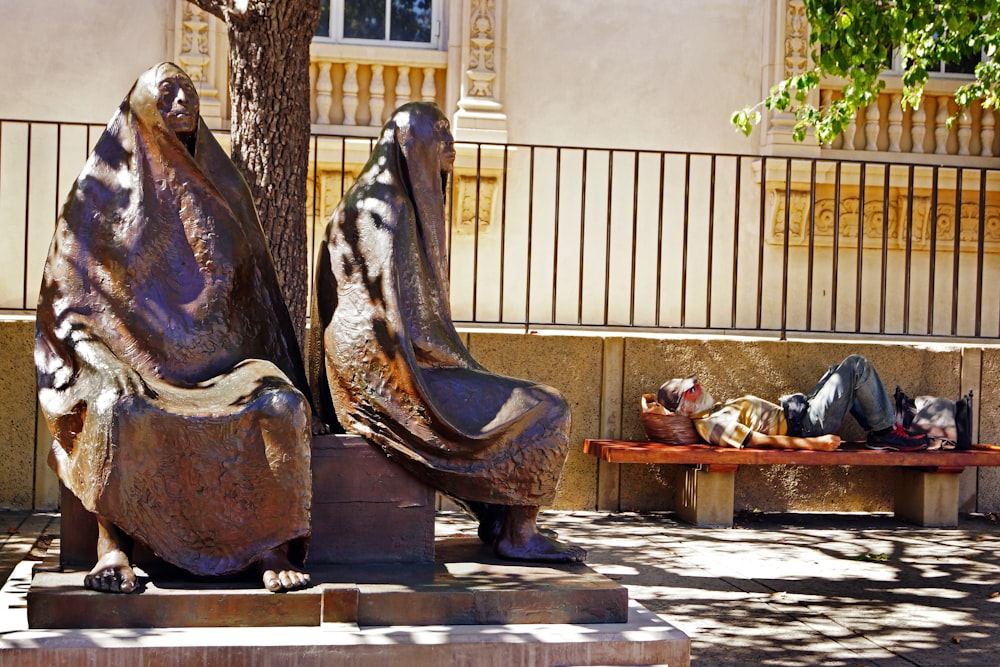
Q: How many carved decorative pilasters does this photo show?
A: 3